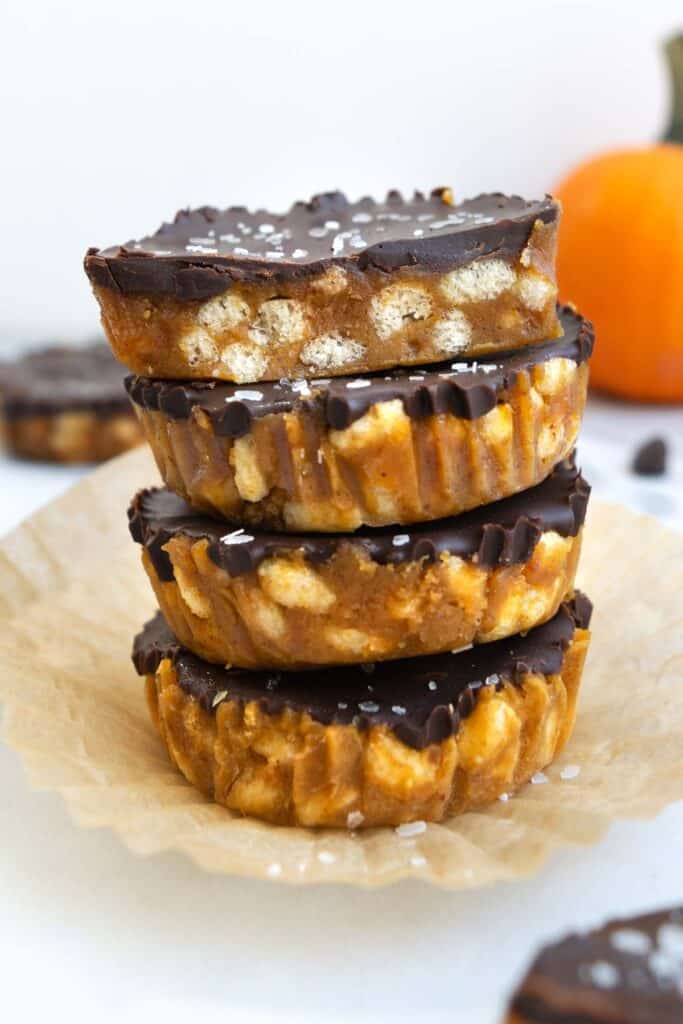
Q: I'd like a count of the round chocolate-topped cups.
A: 6